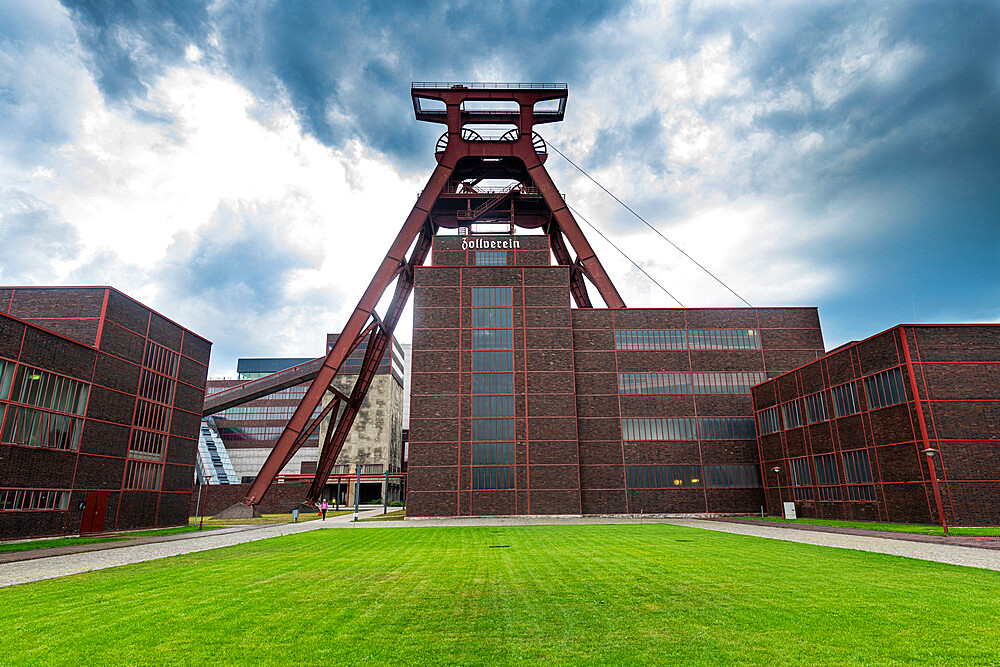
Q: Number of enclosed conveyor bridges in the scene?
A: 1